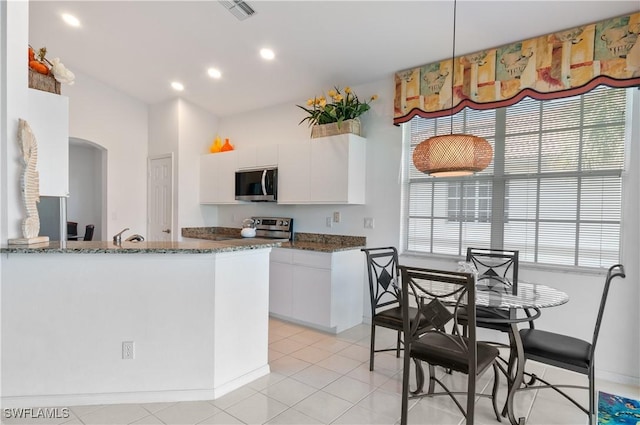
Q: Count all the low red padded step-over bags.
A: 0